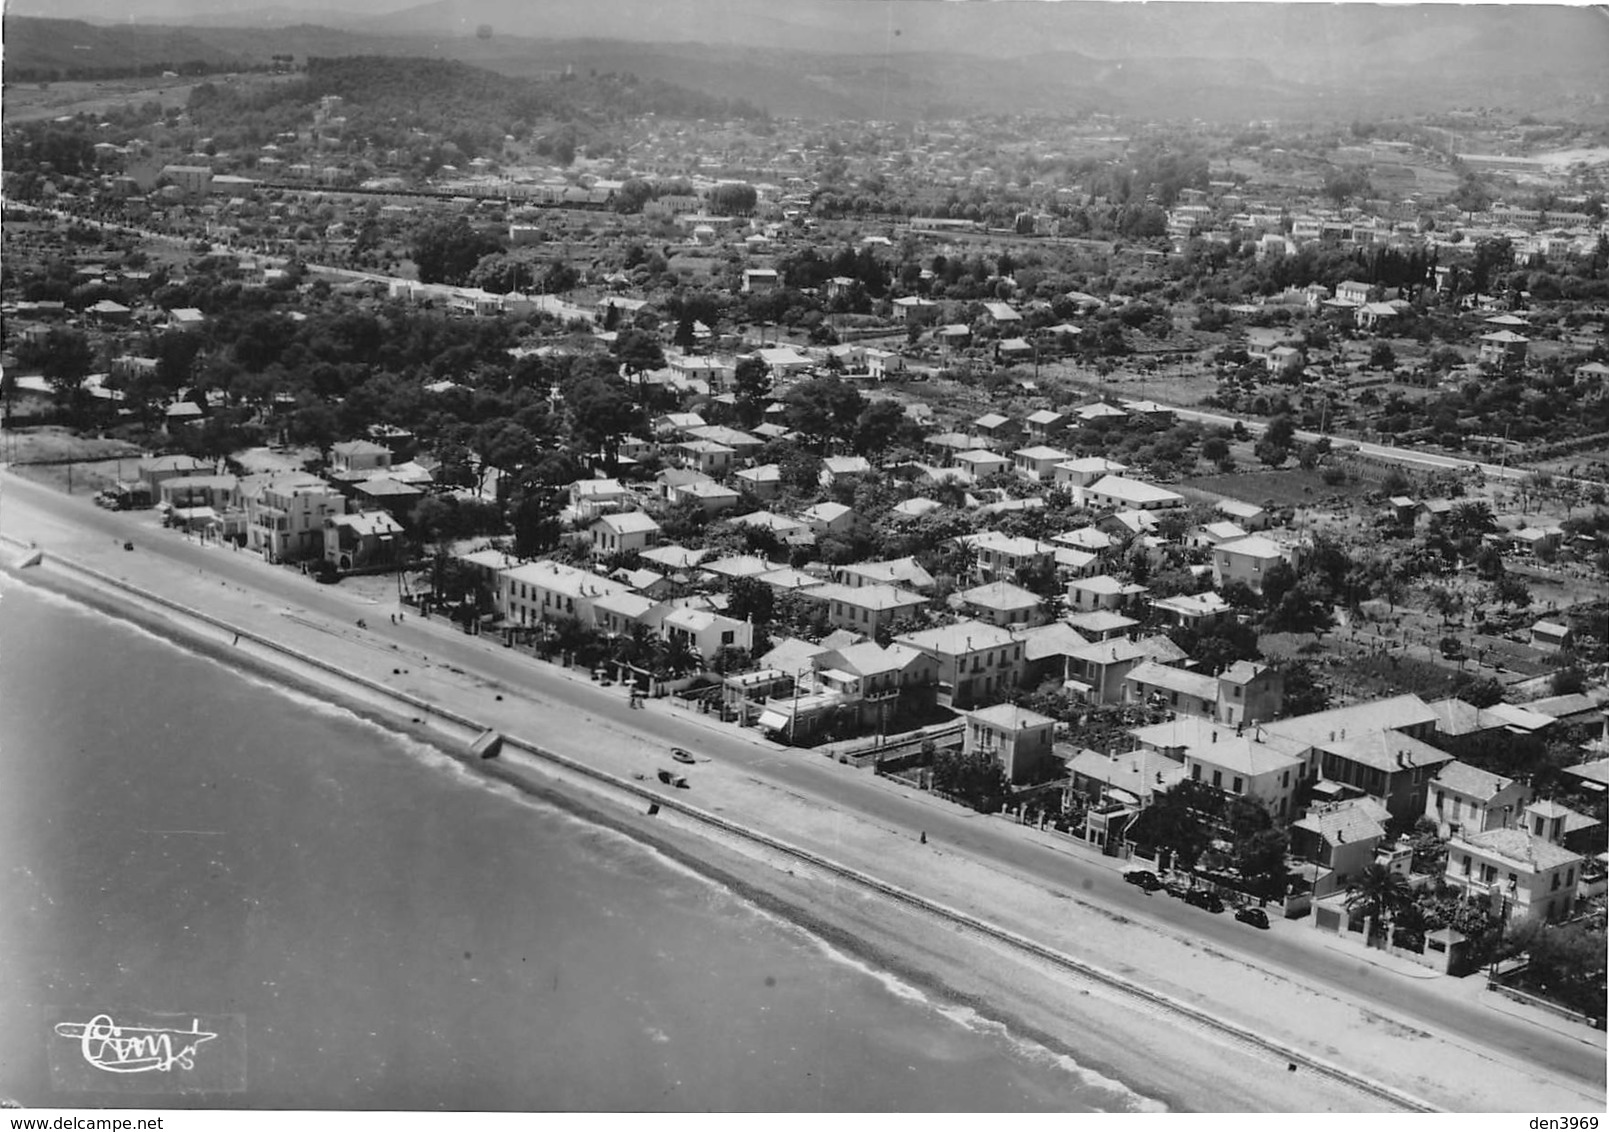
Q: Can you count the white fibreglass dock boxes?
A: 0